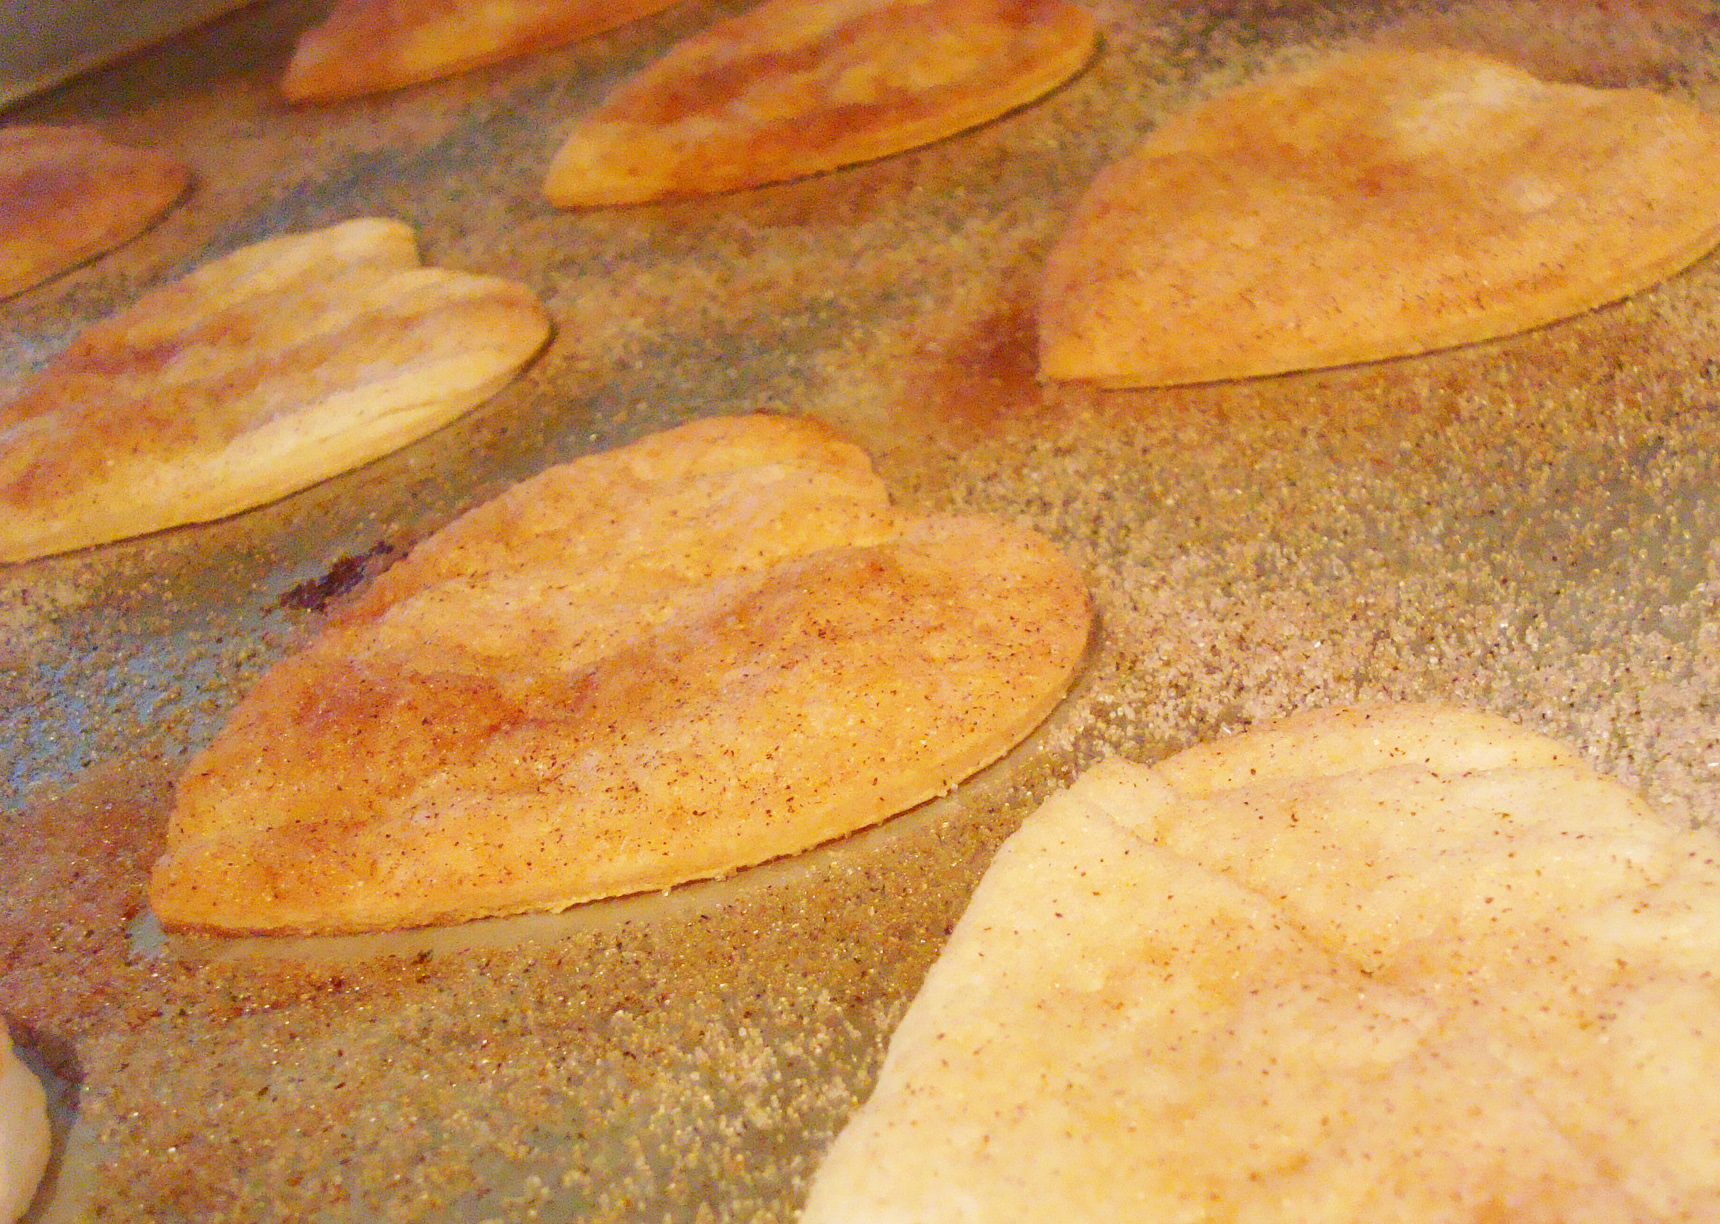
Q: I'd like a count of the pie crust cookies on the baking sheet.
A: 8